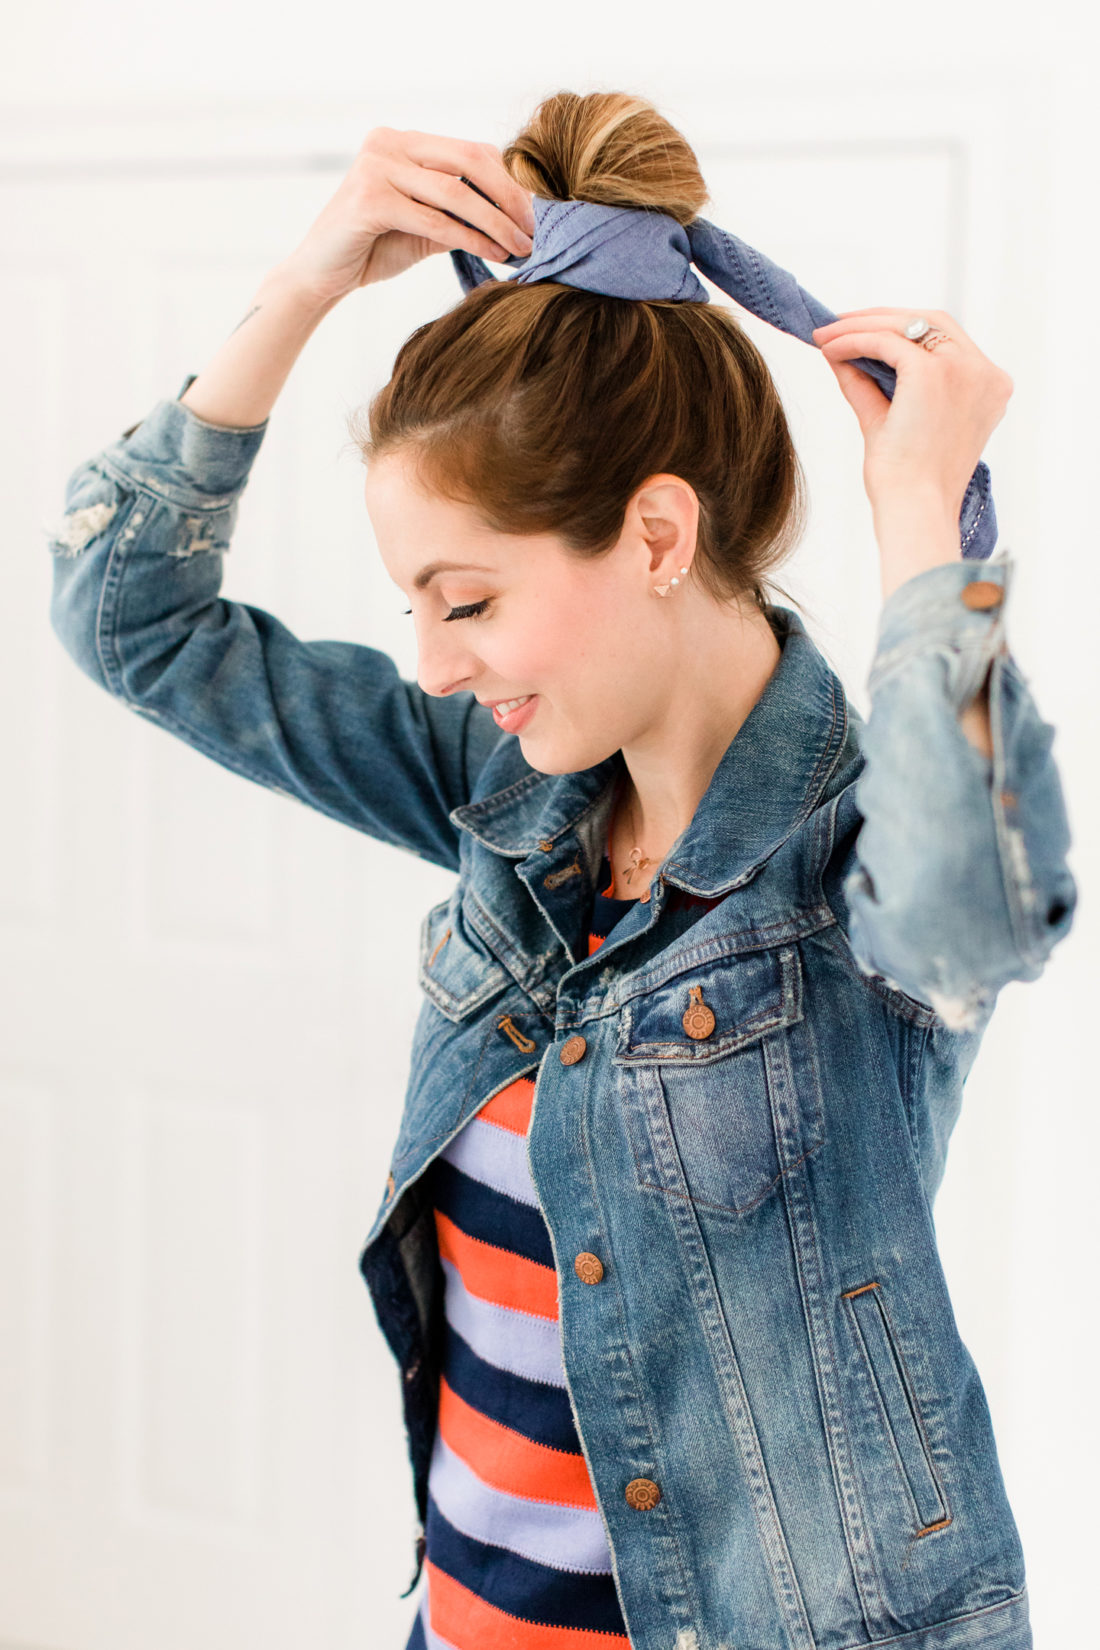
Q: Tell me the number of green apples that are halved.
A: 0